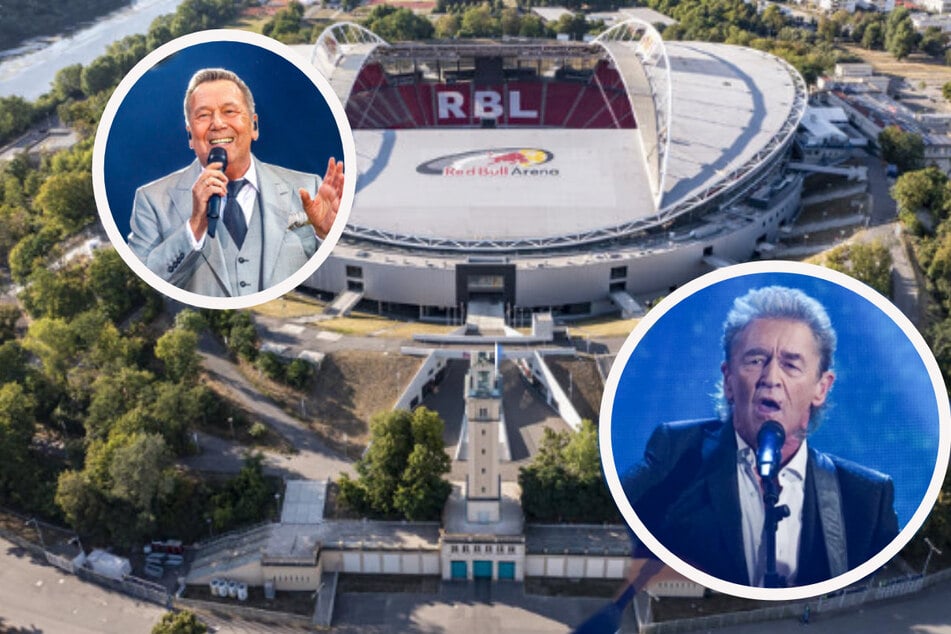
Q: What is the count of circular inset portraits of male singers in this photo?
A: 2